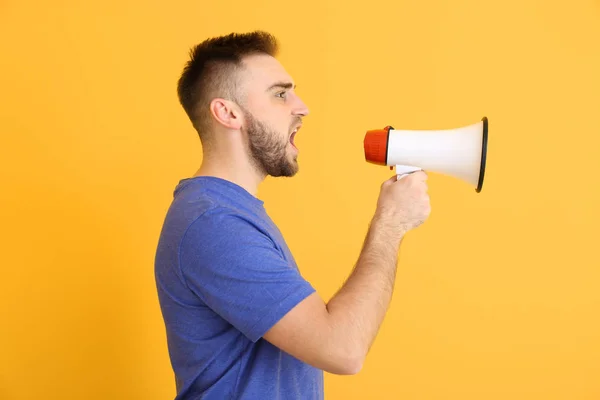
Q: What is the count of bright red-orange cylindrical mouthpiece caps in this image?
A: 1